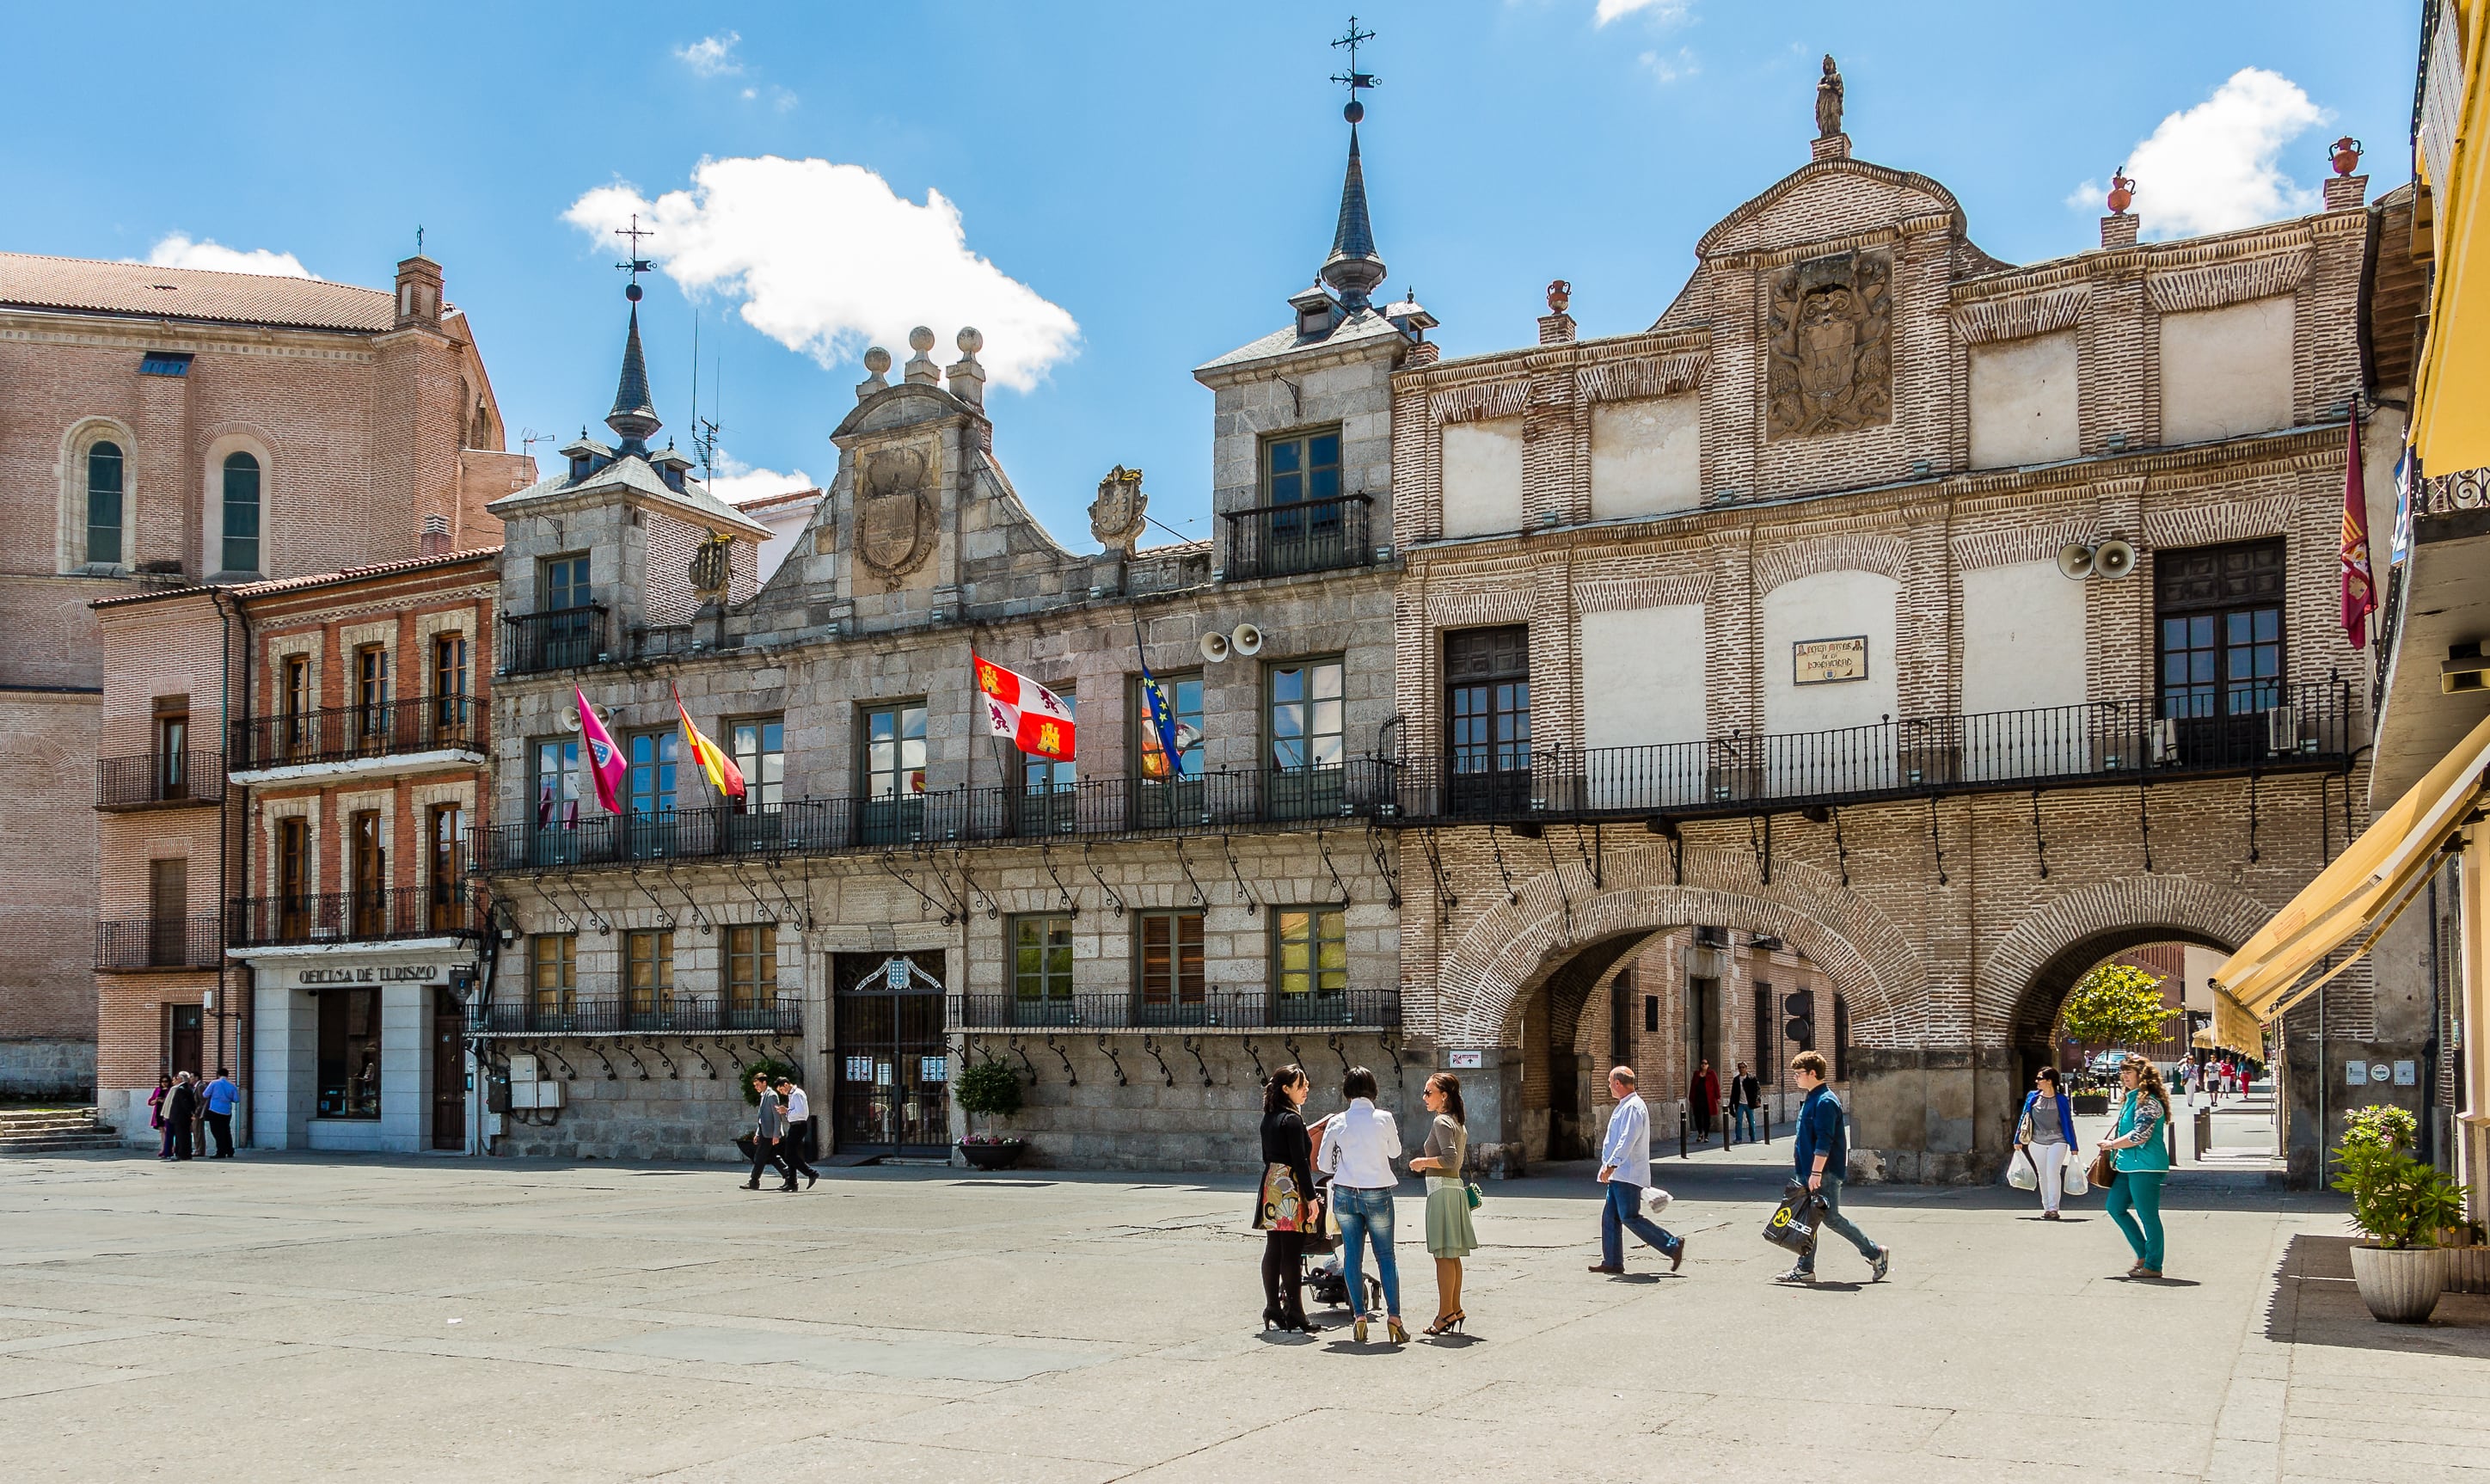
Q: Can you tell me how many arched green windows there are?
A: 2